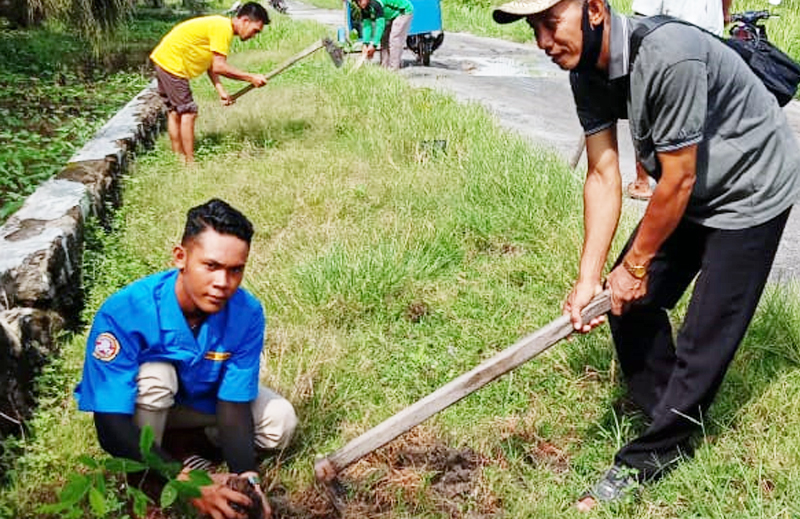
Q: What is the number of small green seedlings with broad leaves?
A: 1